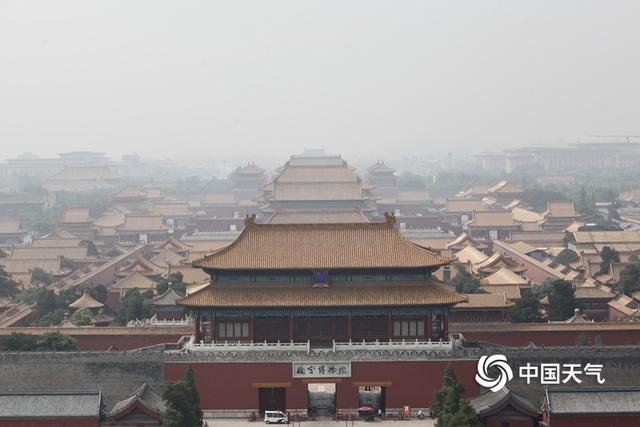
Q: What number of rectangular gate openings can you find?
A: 3